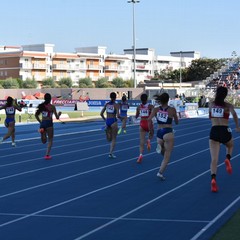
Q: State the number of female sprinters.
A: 7